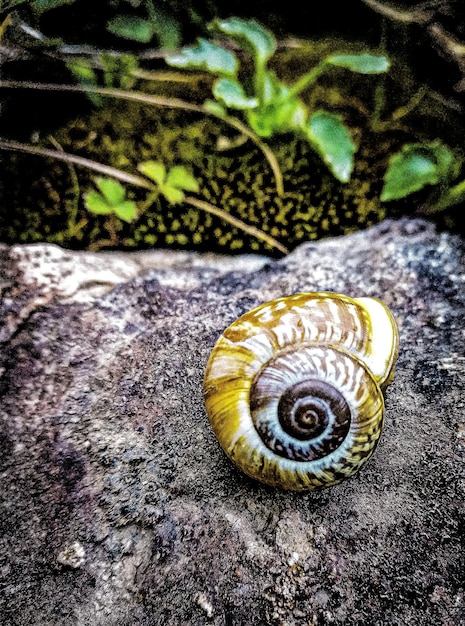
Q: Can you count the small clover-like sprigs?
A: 2